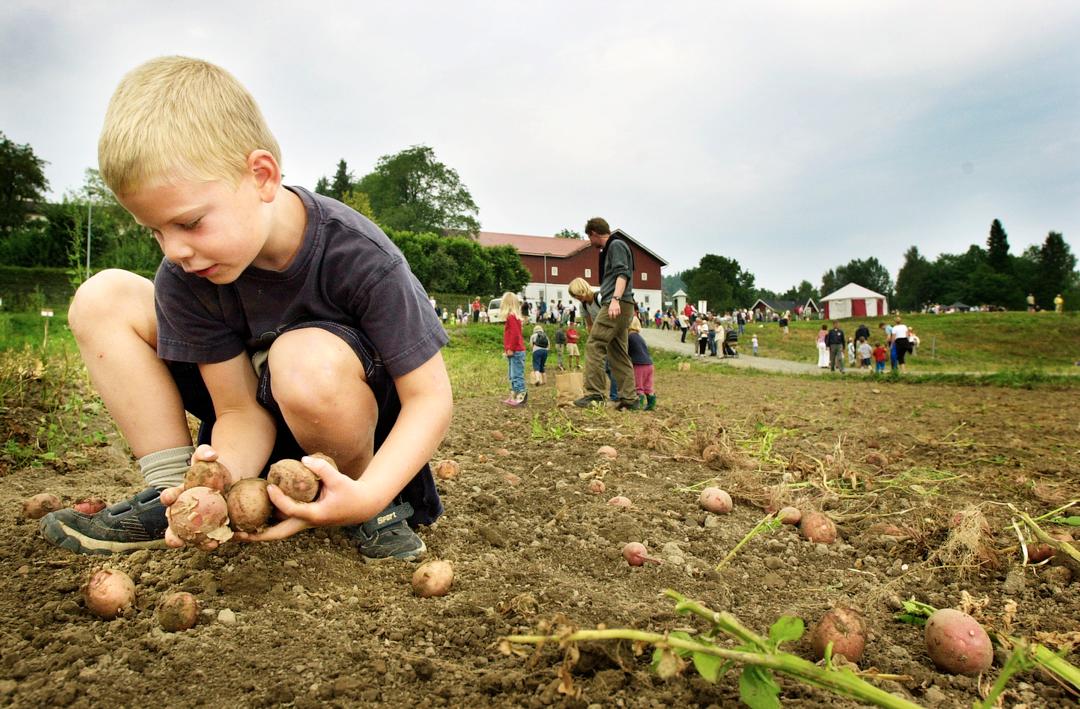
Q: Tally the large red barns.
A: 1